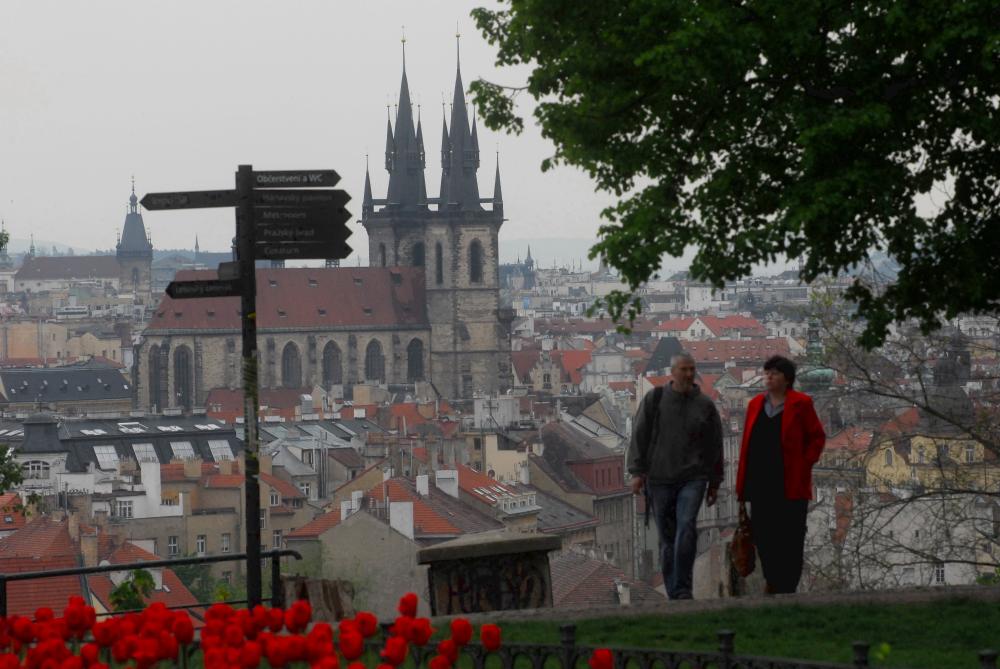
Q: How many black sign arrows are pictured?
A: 7